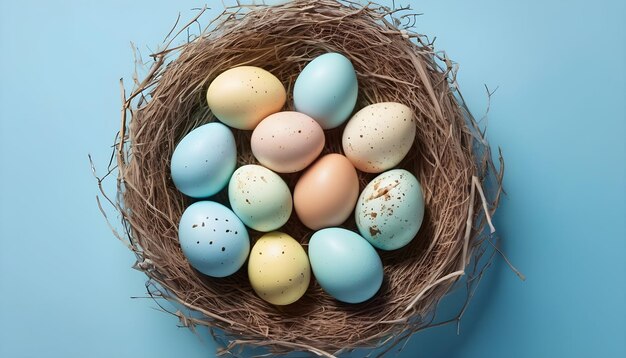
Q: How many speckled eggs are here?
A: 8